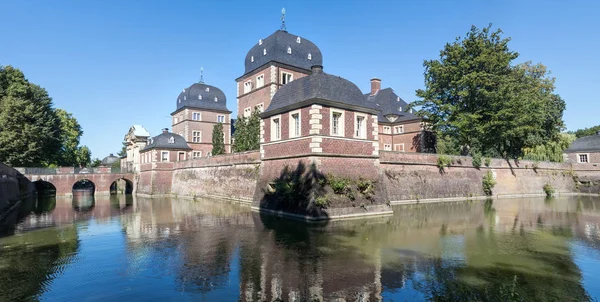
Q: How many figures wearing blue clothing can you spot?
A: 0